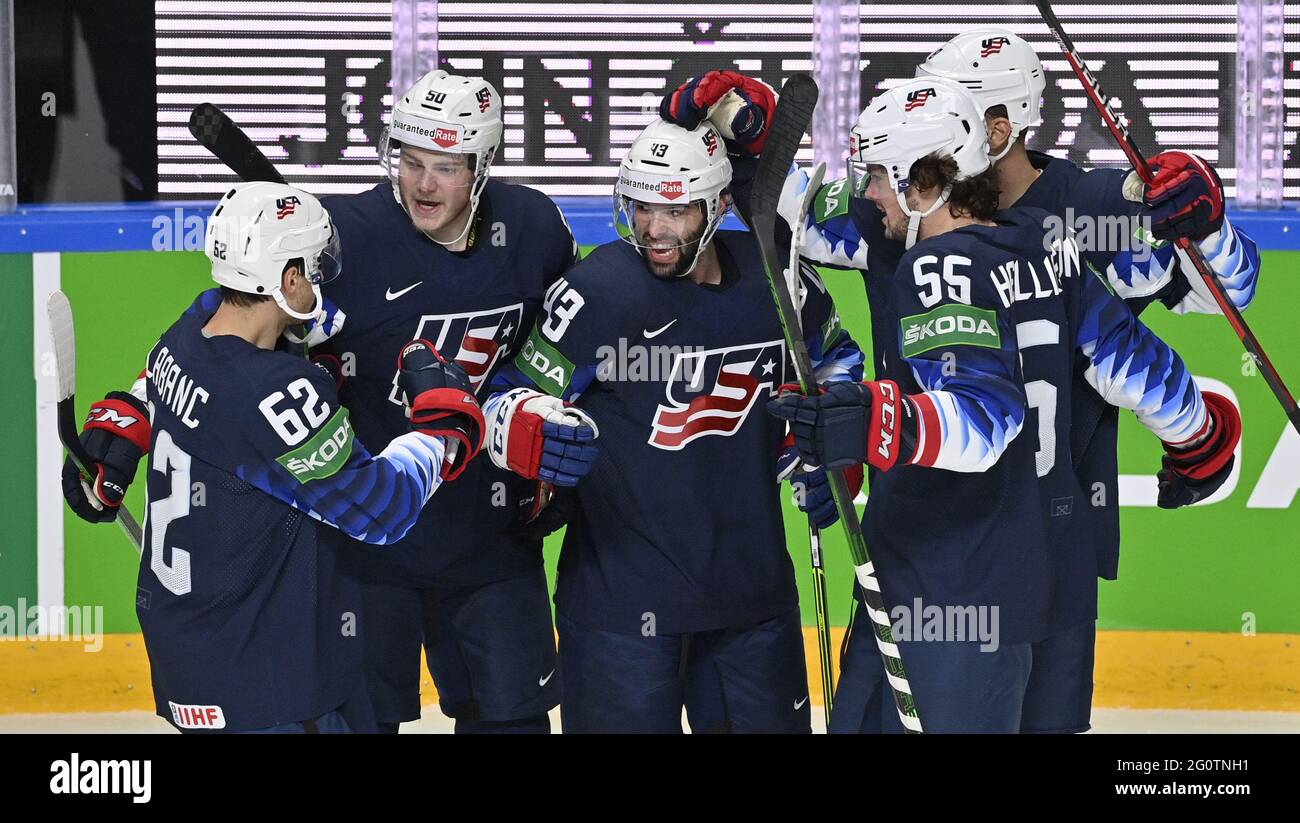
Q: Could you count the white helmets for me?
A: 5